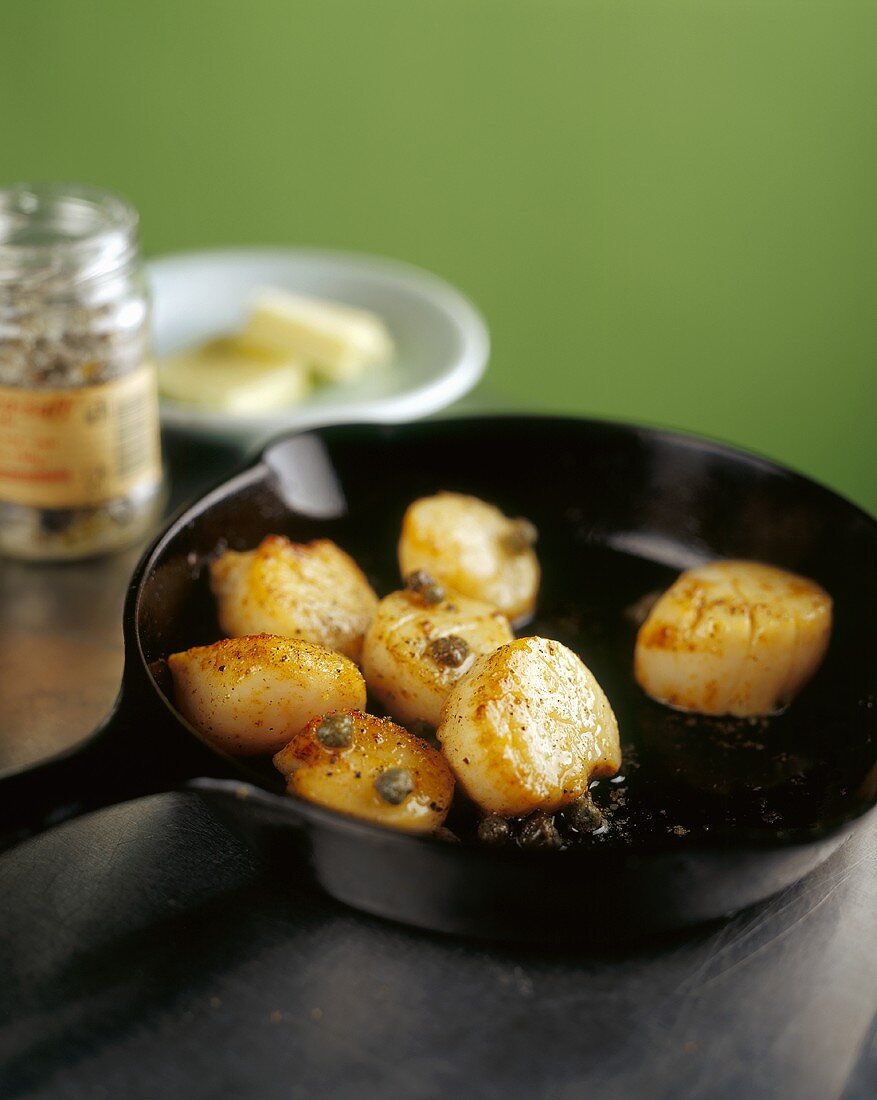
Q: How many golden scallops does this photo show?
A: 7